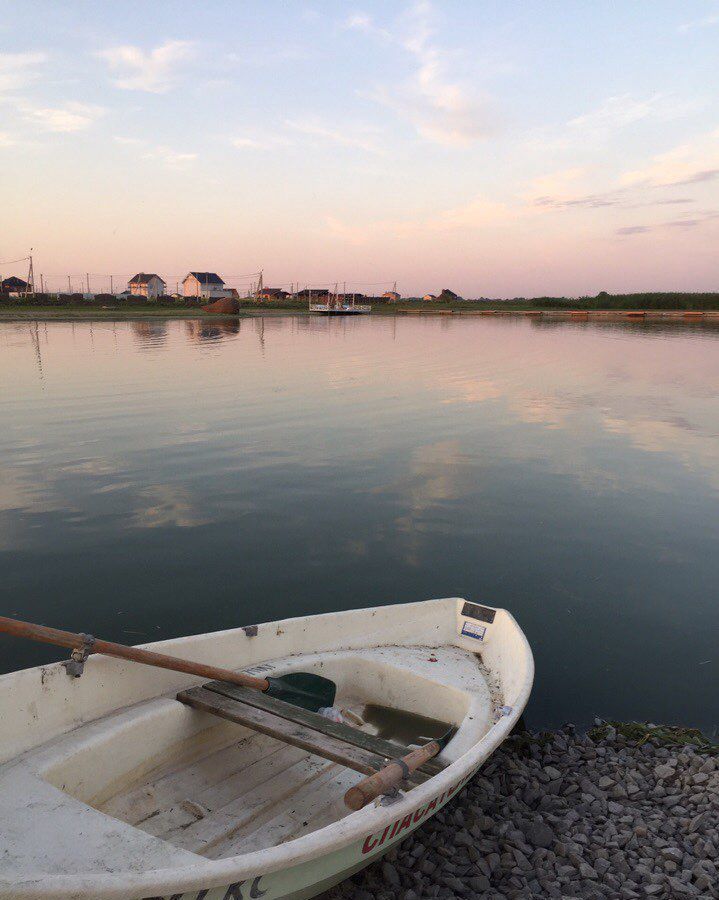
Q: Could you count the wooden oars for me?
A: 2